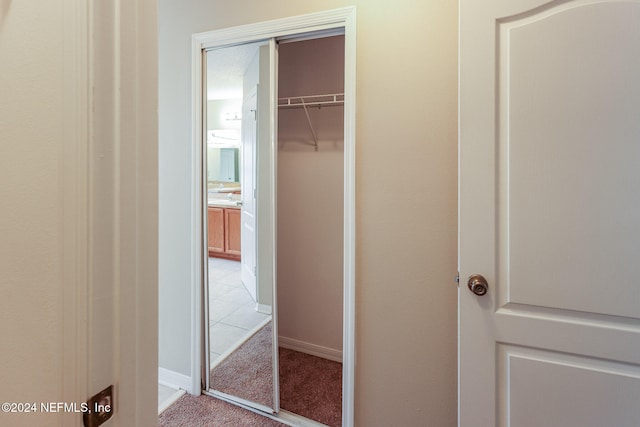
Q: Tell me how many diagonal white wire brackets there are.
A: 1